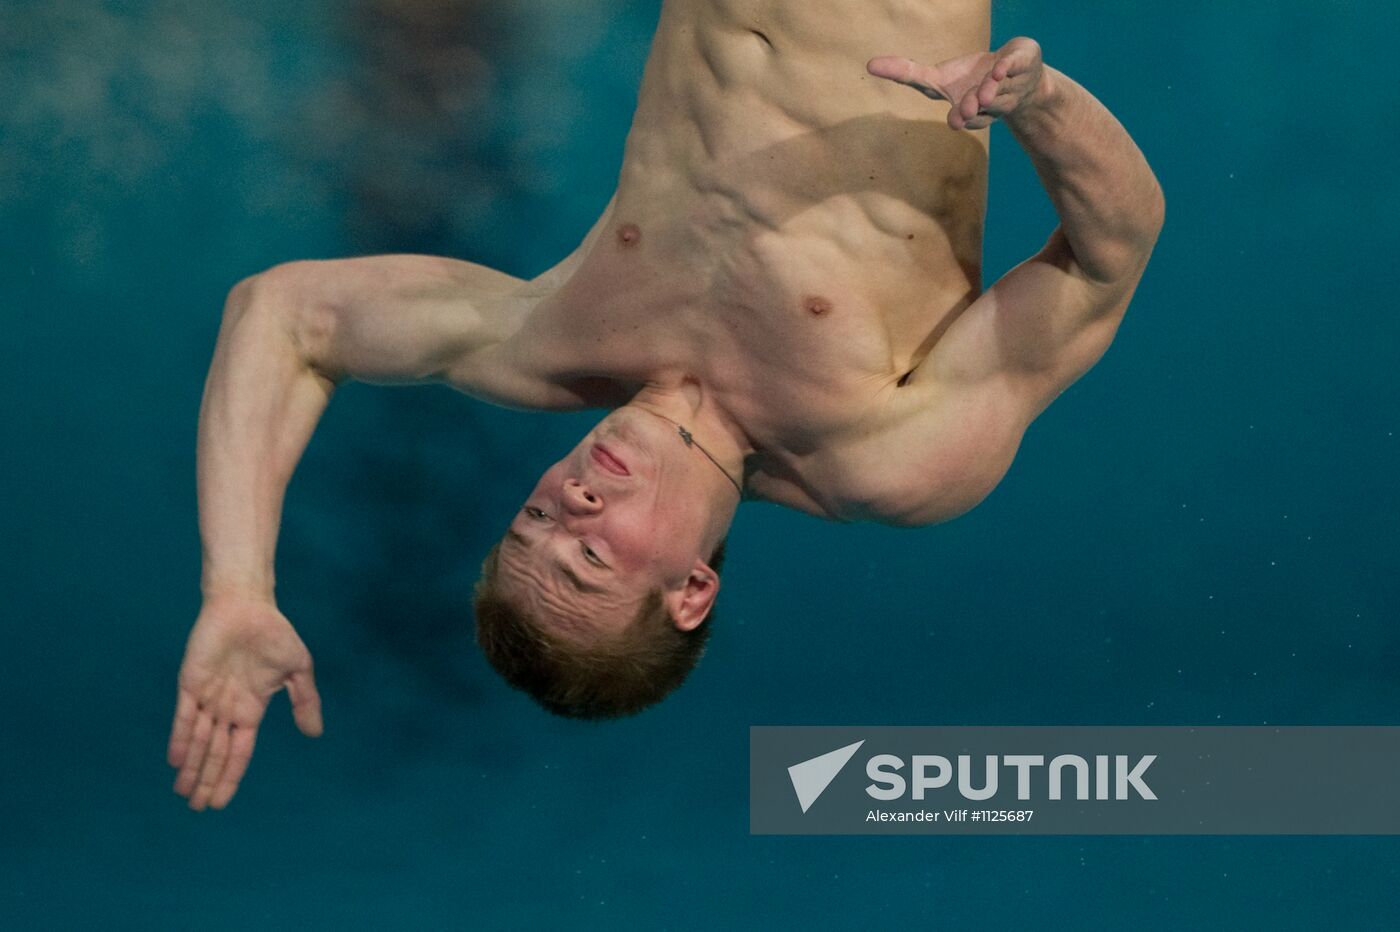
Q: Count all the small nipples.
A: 2